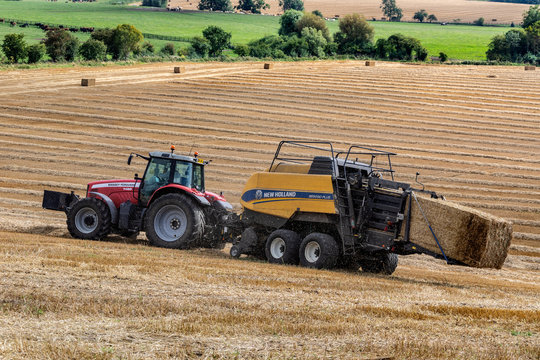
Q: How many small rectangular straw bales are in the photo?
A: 5